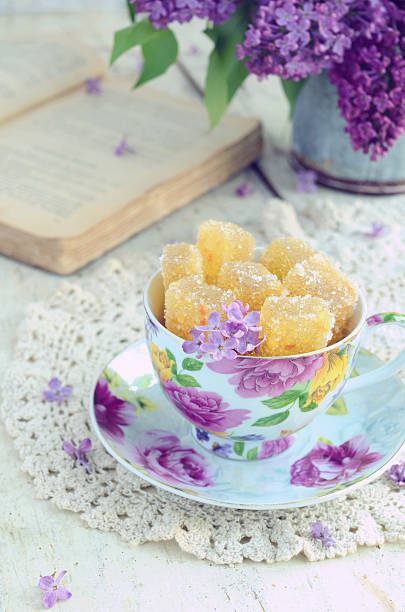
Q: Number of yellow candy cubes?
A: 7